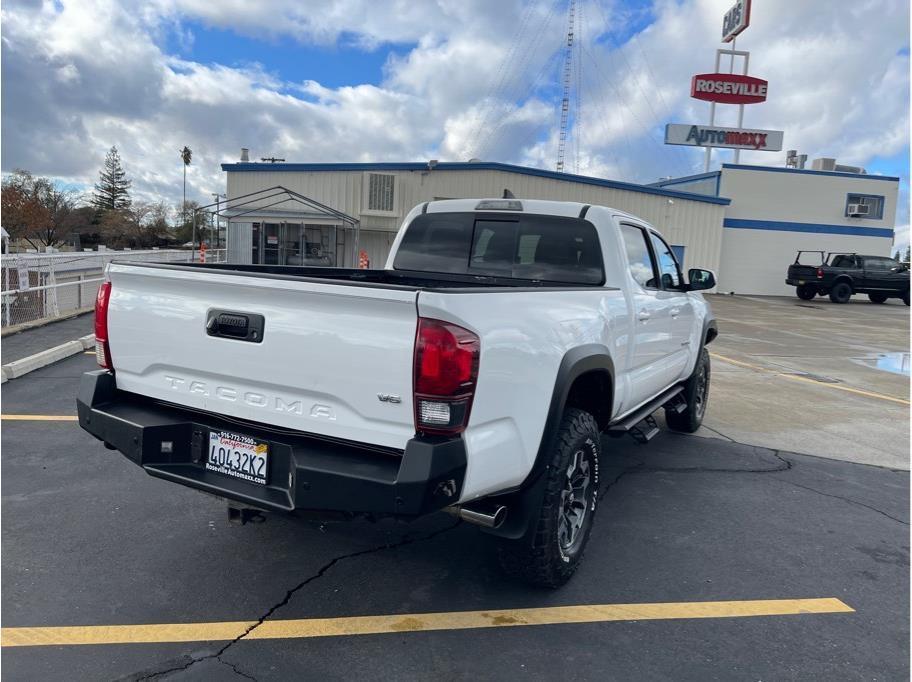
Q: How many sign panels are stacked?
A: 3